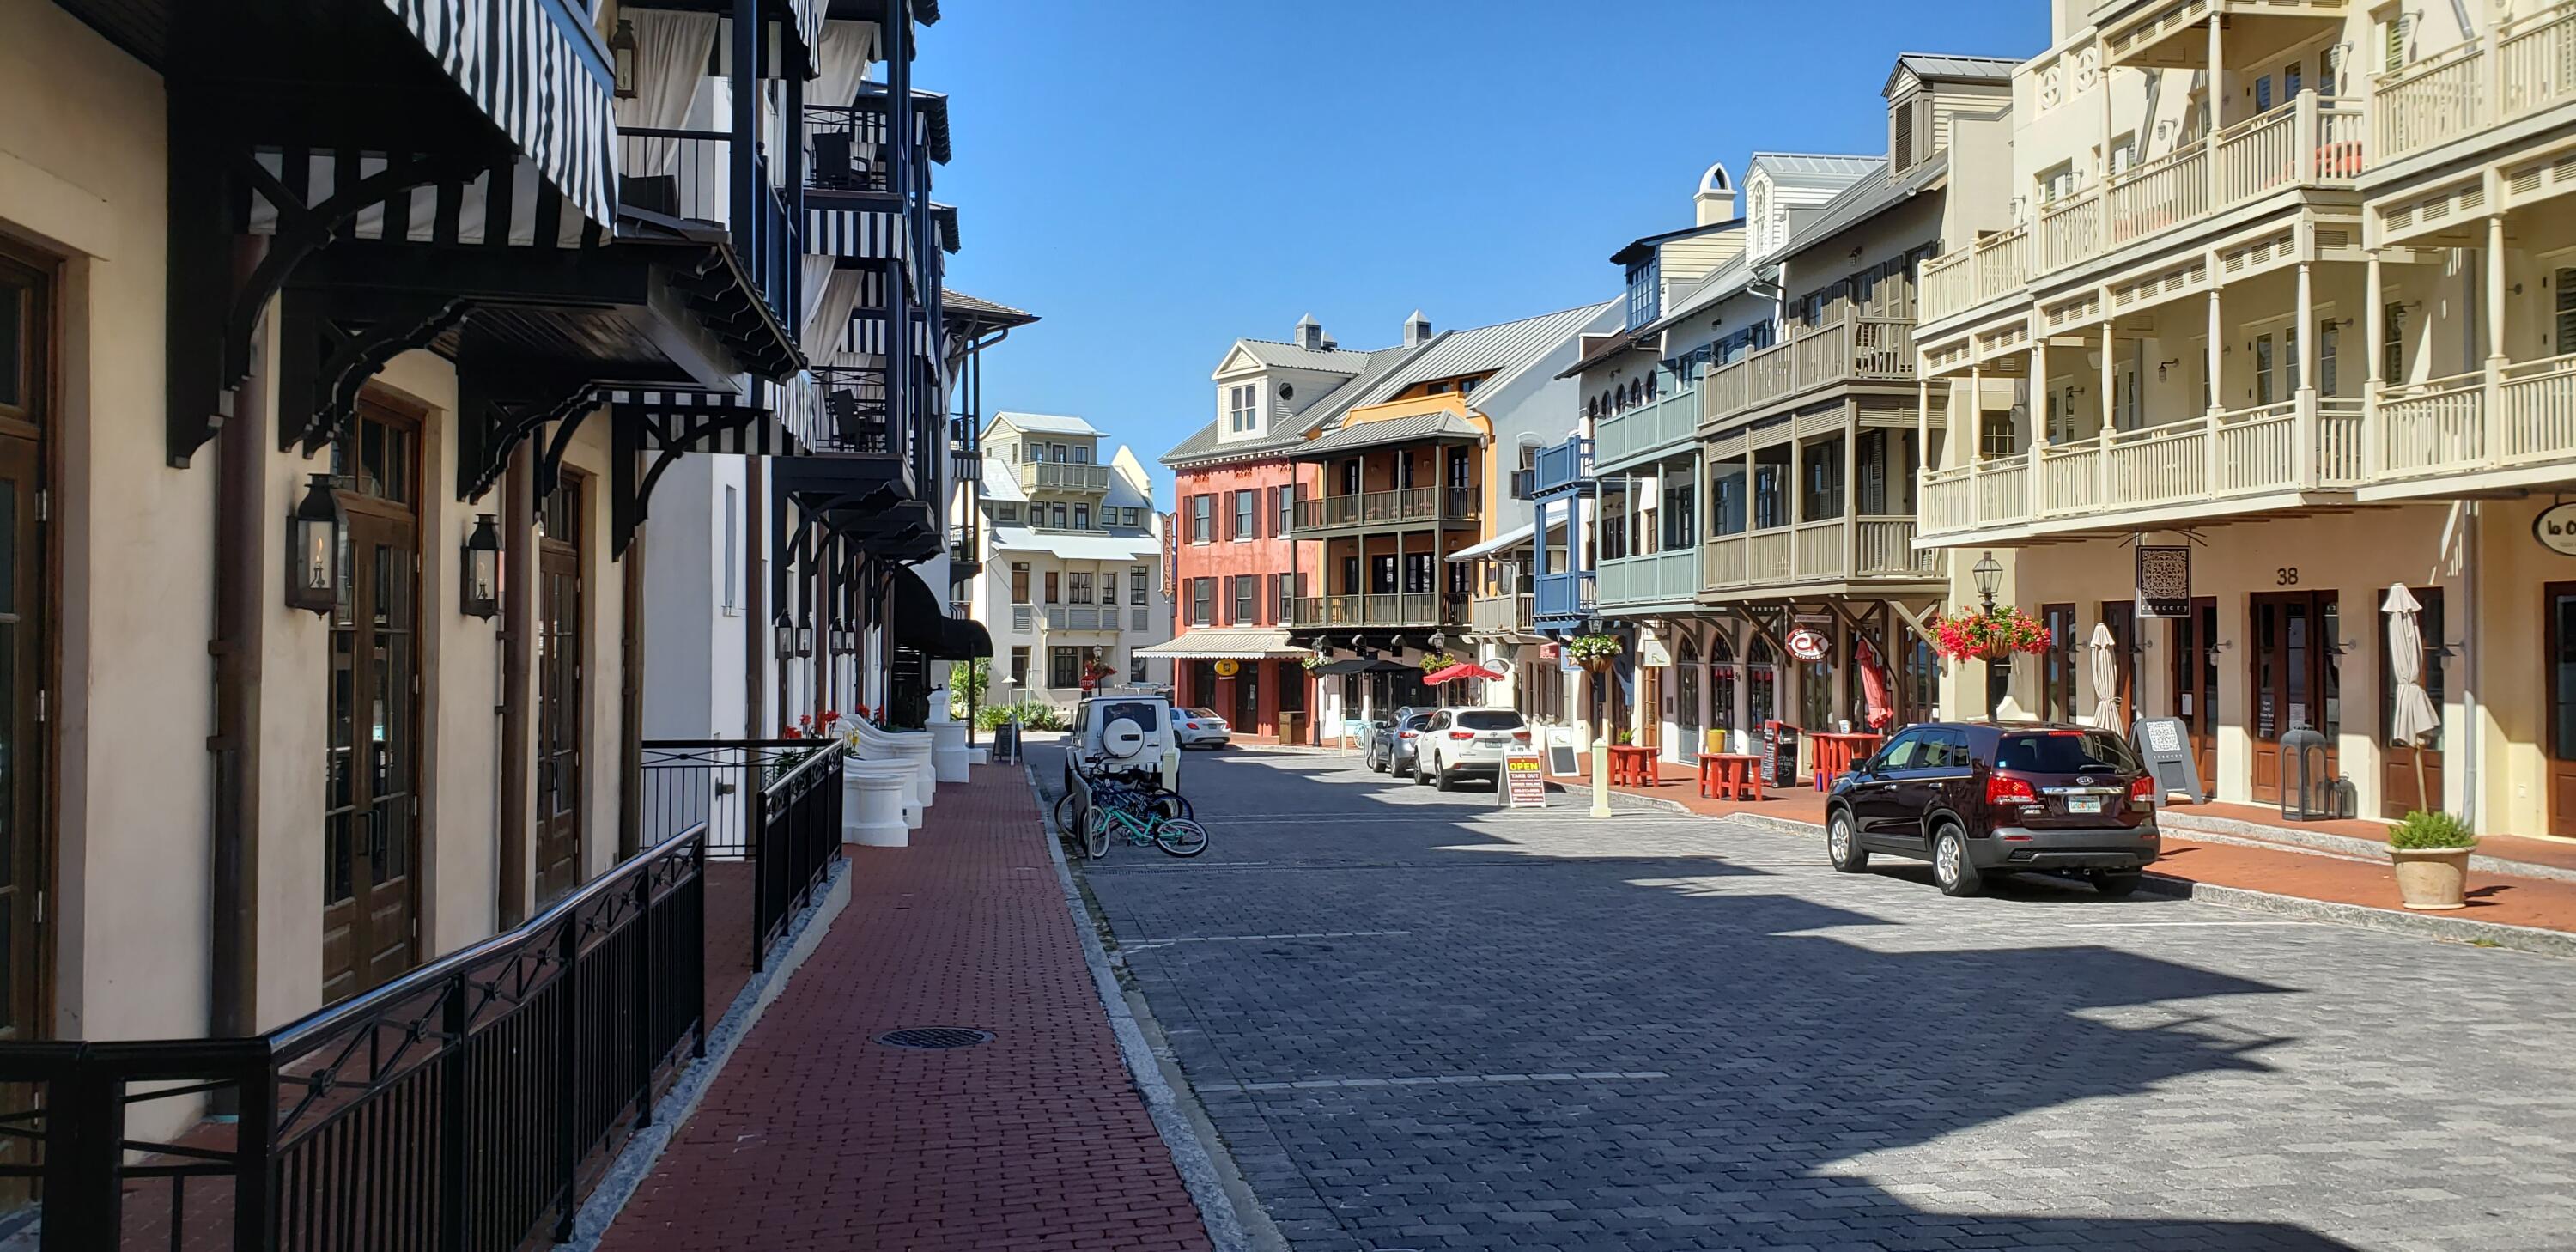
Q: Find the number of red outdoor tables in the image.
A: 3